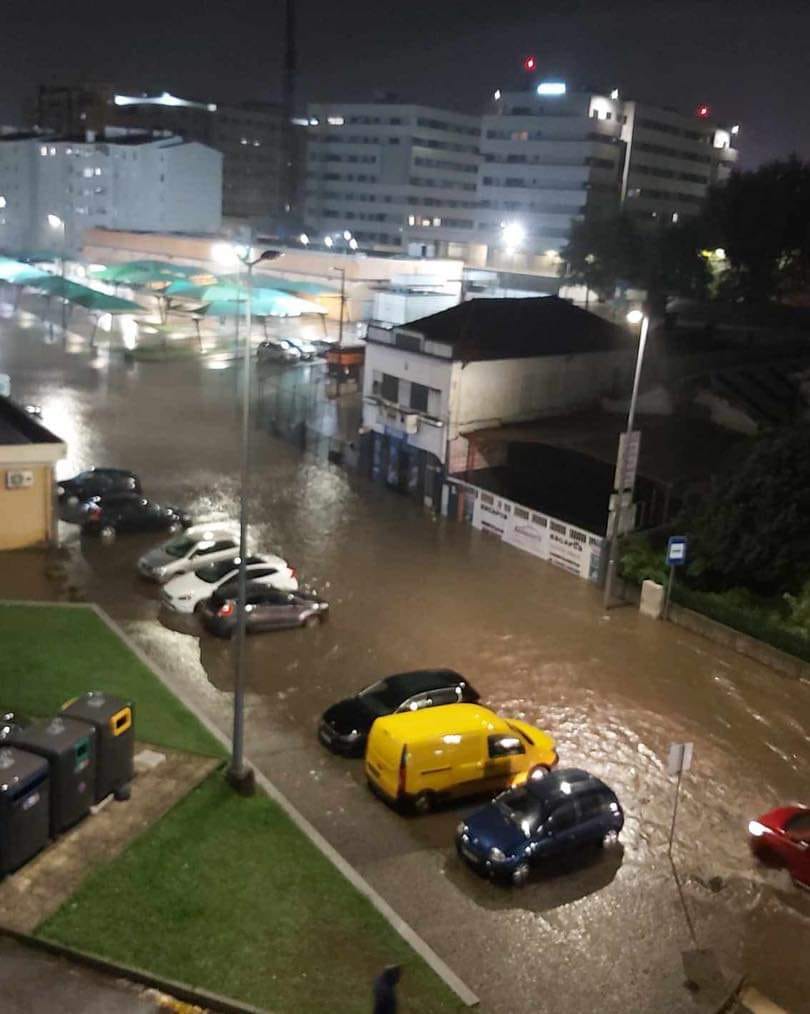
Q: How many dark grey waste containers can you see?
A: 3